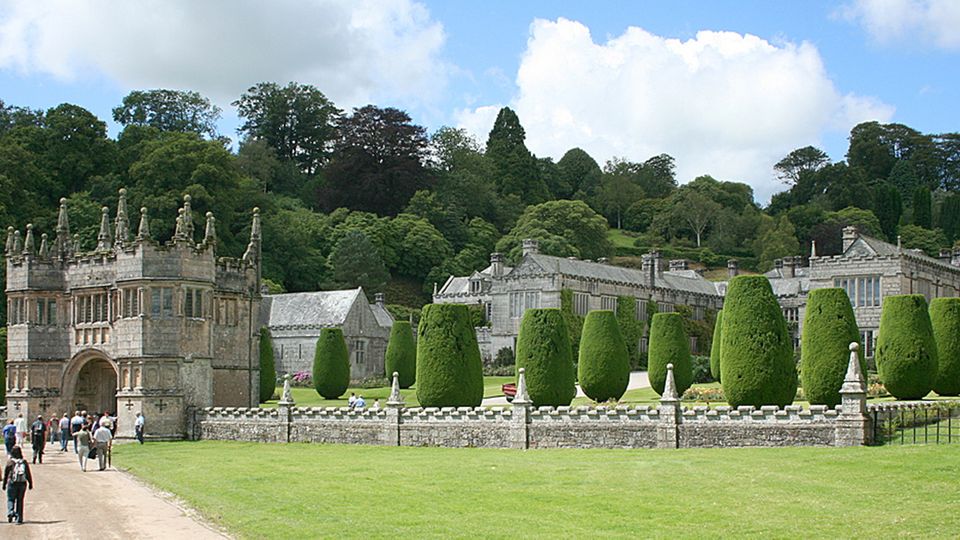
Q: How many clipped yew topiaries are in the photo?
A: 12